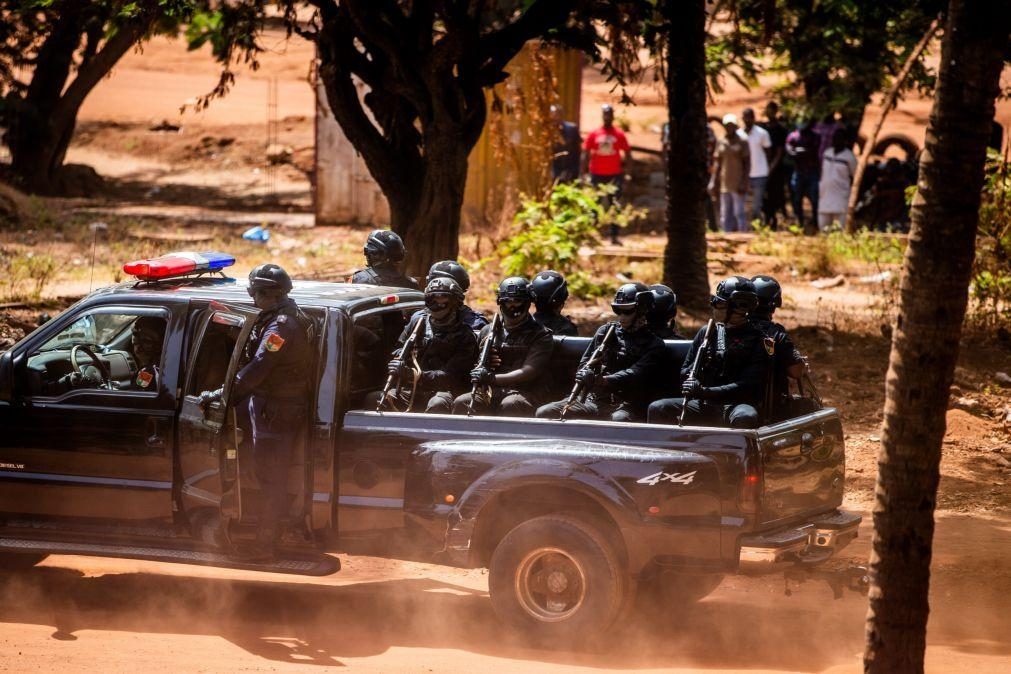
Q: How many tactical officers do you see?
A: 11